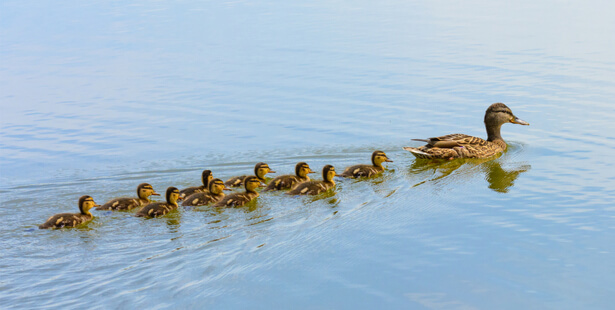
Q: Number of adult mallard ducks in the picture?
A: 1